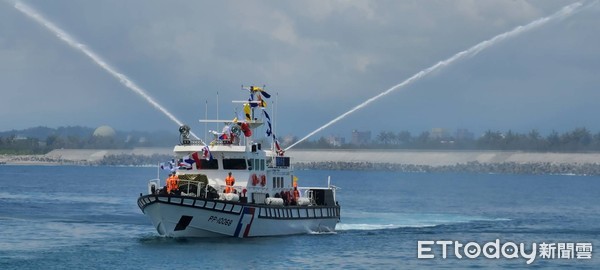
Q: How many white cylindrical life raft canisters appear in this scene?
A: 3